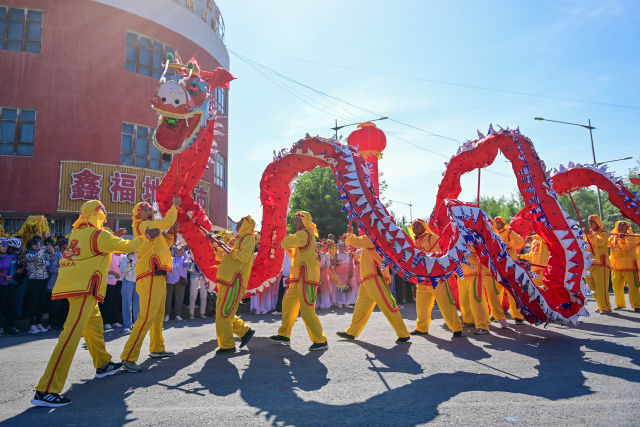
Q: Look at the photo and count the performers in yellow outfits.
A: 11